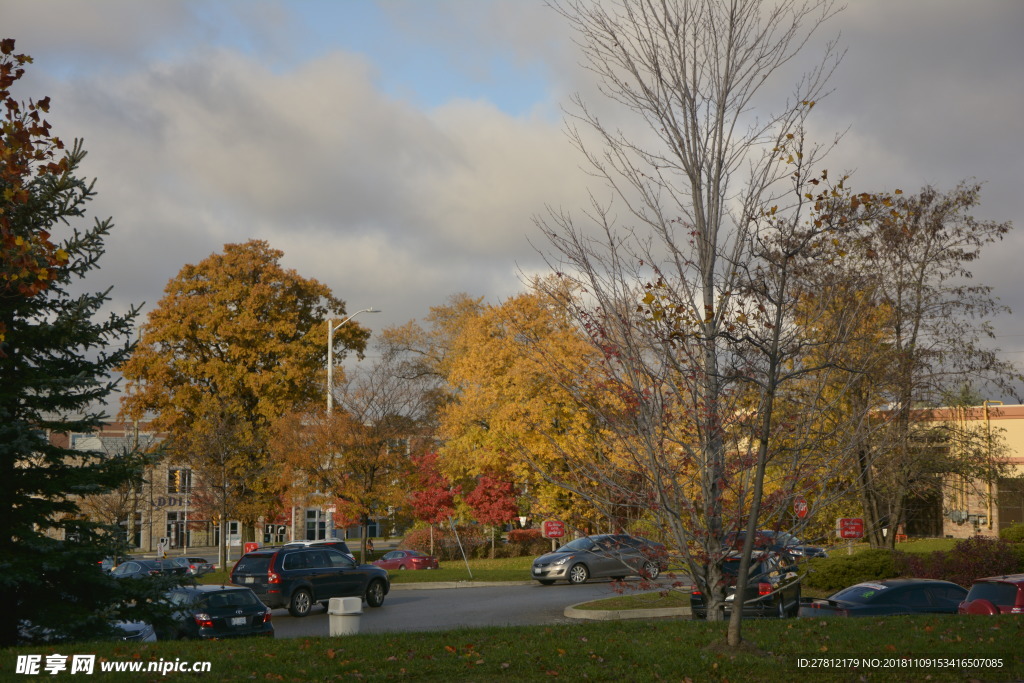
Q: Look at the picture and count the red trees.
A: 2